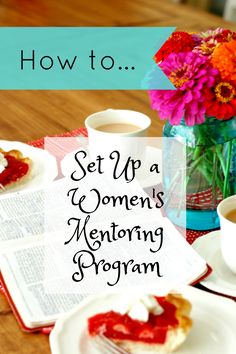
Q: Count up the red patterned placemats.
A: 1